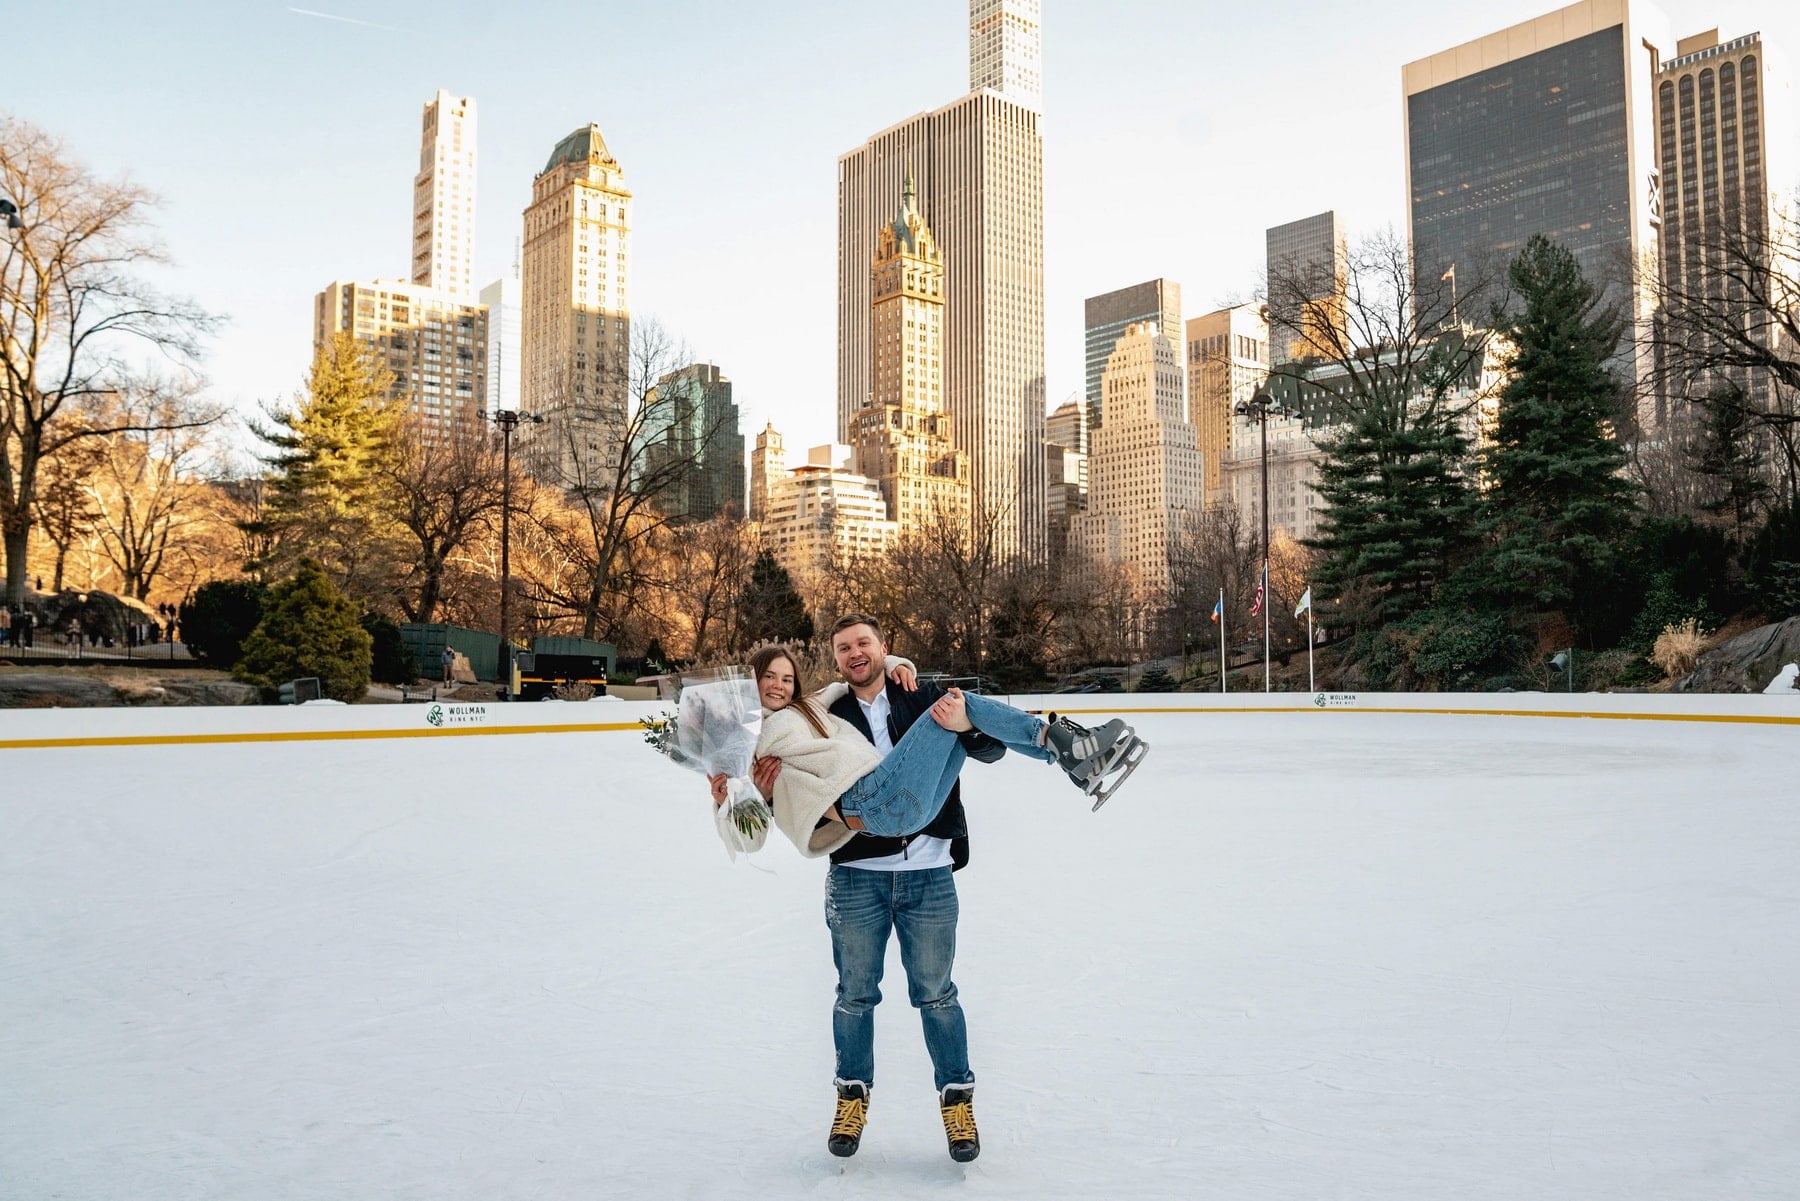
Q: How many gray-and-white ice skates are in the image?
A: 2